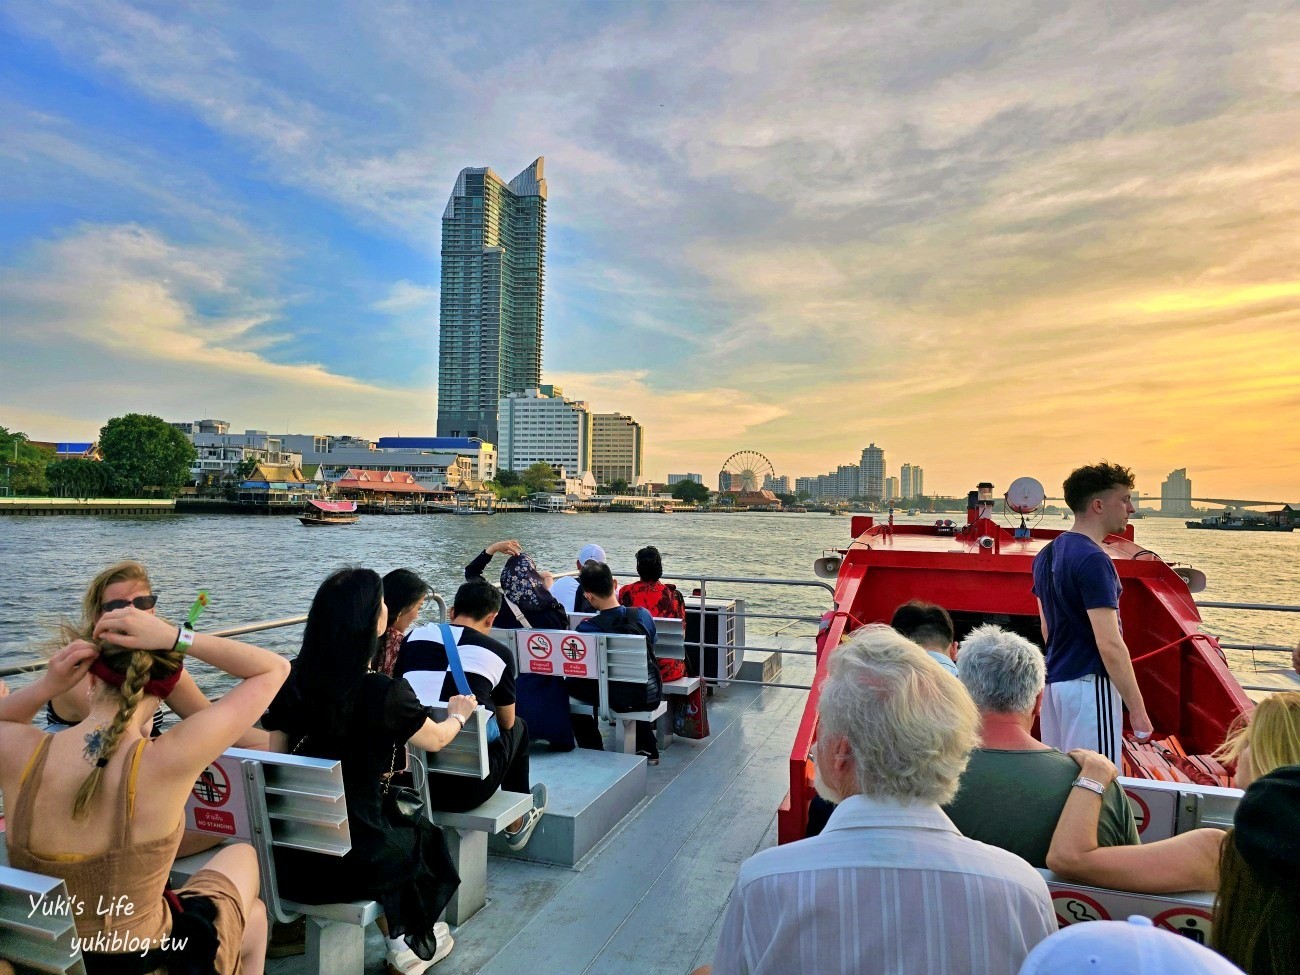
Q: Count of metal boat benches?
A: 7